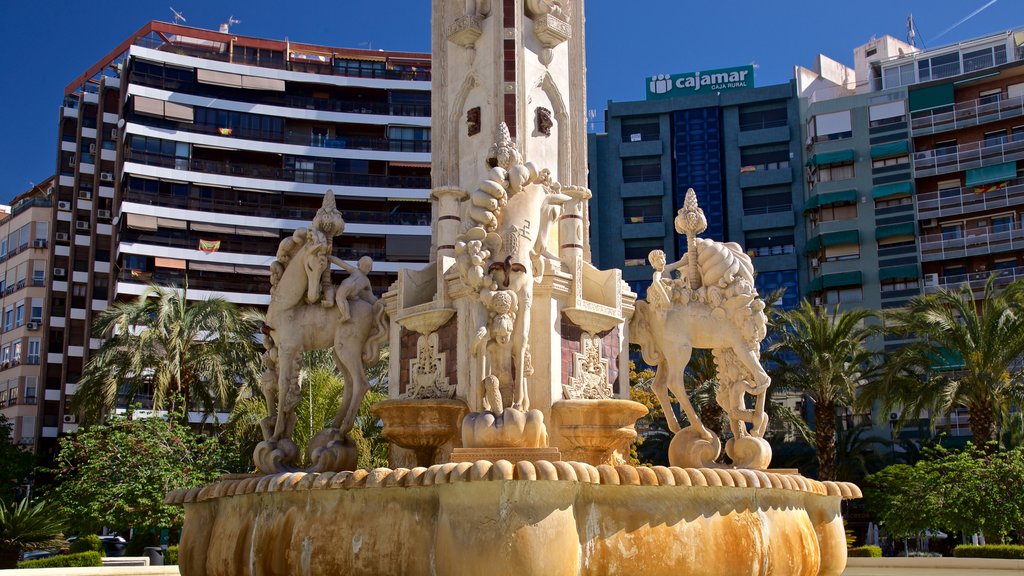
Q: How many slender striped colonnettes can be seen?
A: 2